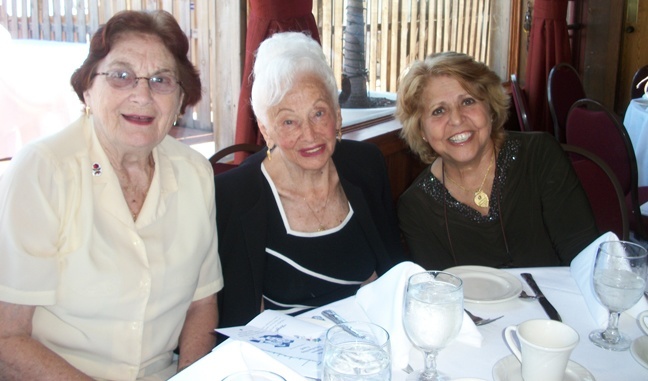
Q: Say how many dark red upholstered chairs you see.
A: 6